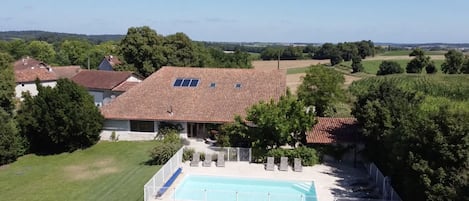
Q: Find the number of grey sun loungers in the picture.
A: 6